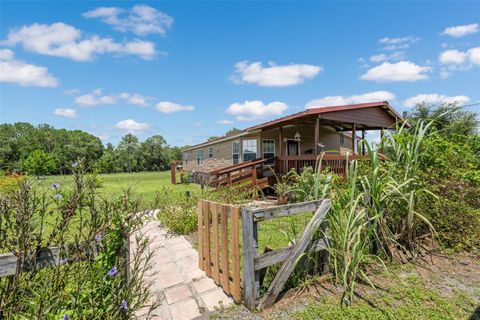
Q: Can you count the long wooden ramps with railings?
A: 1